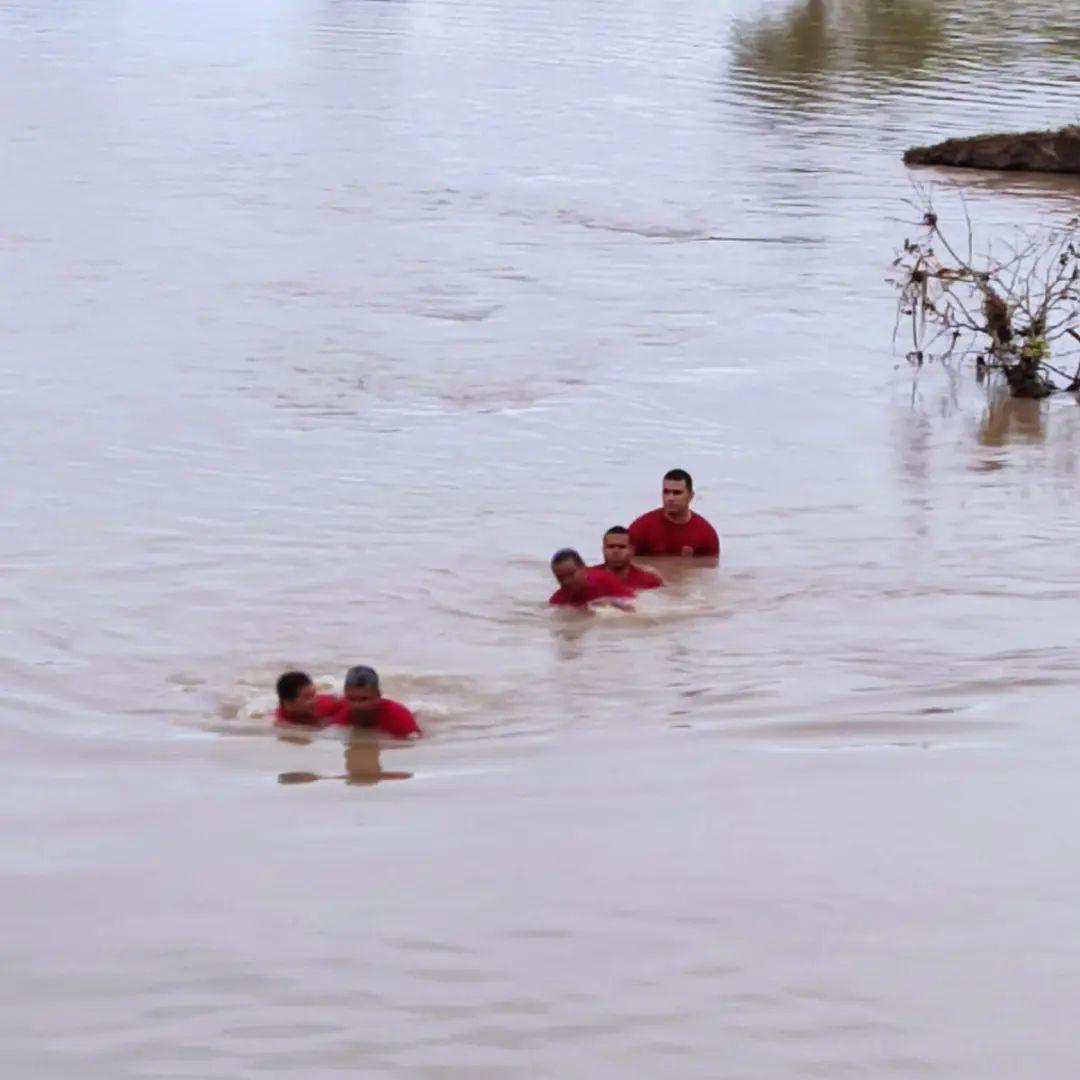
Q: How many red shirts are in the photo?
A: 5